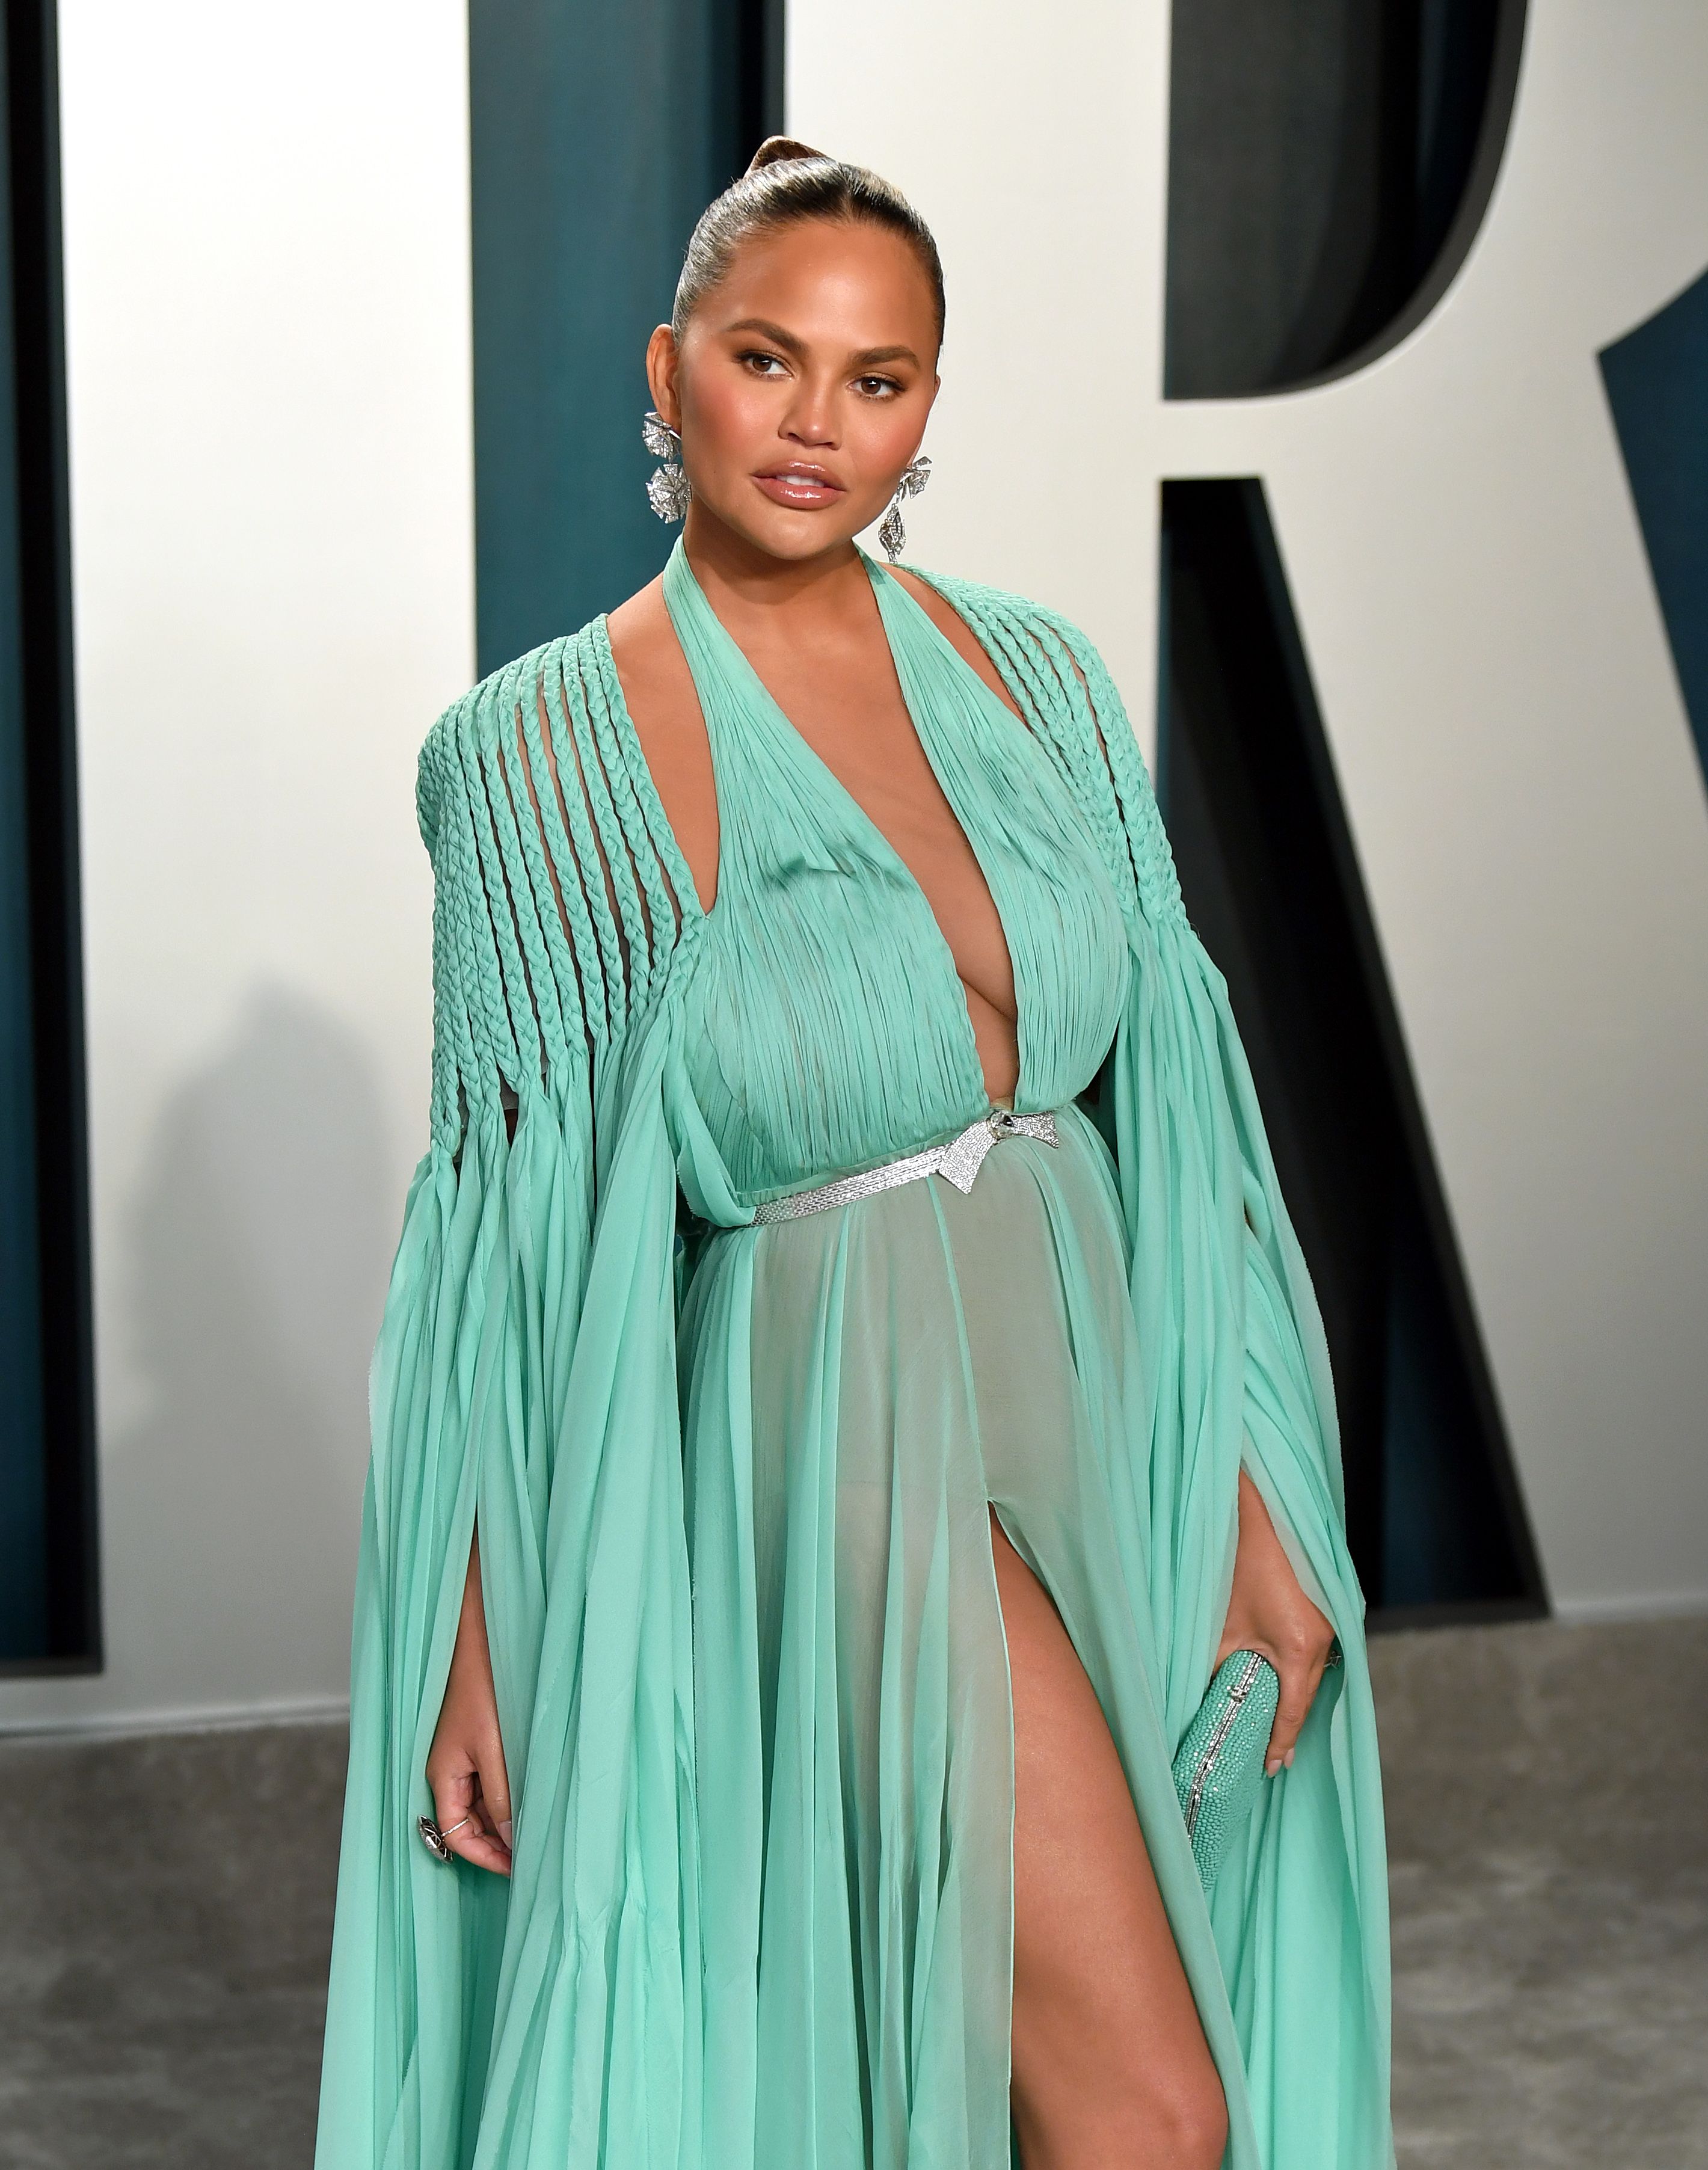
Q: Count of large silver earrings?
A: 2